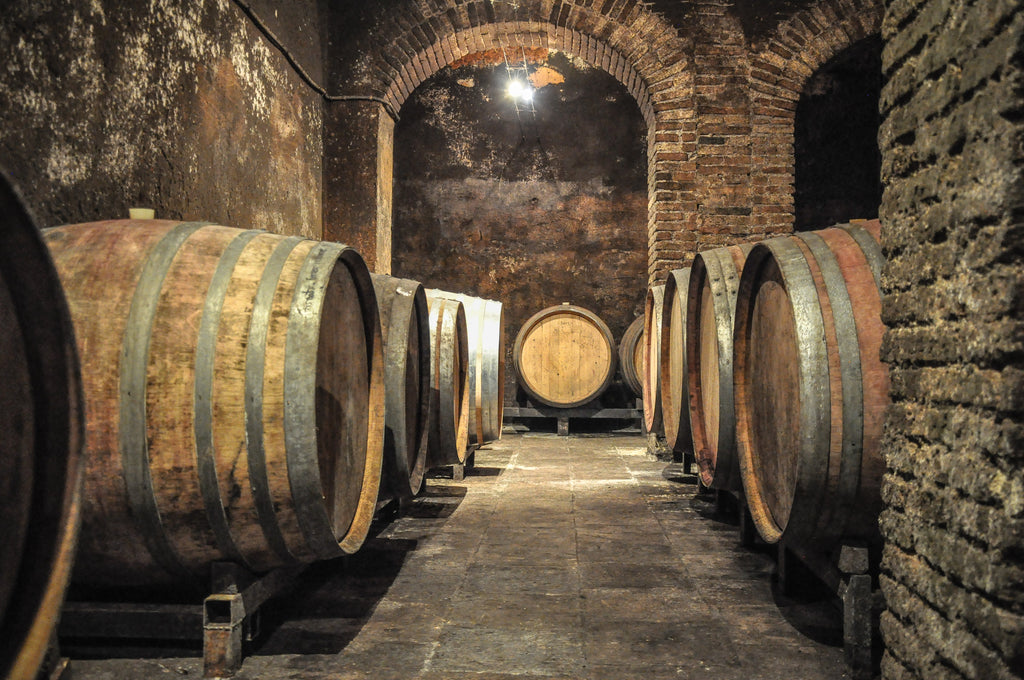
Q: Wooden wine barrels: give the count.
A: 11